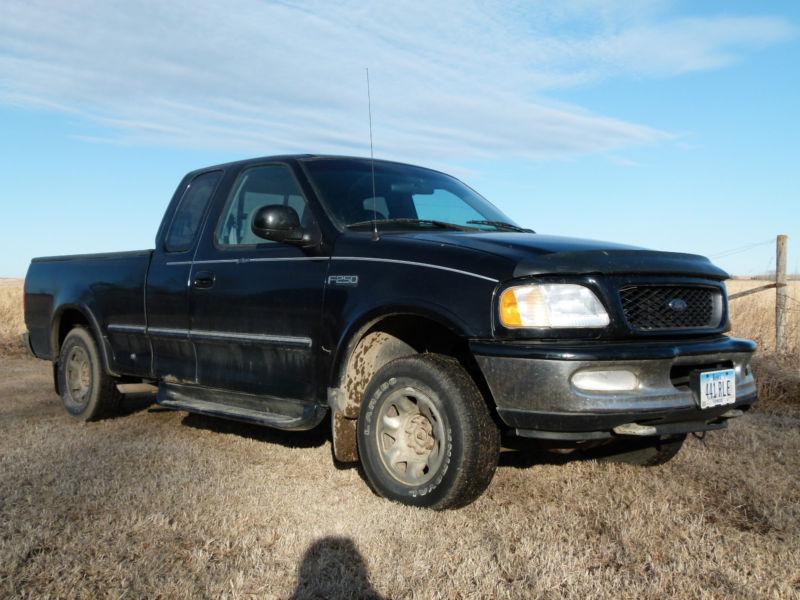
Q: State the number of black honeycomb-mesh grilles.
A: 1